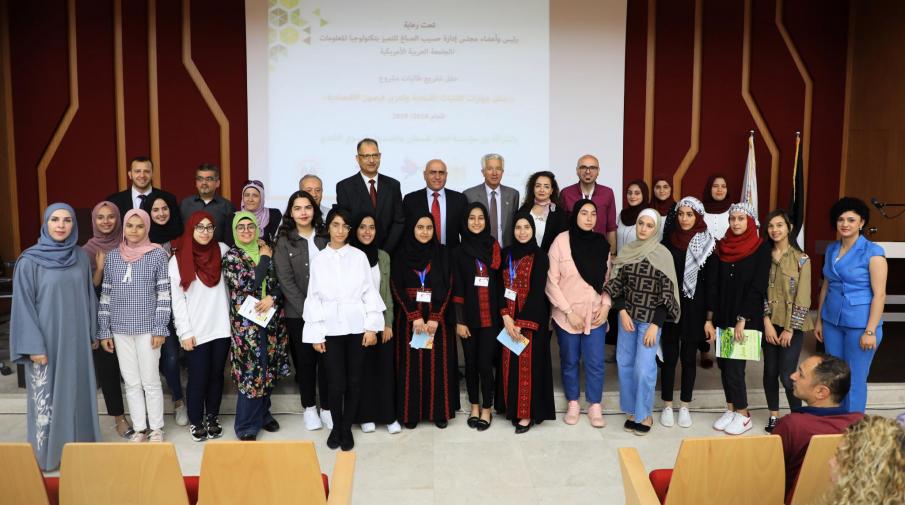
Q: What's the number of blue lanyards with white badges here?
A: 3